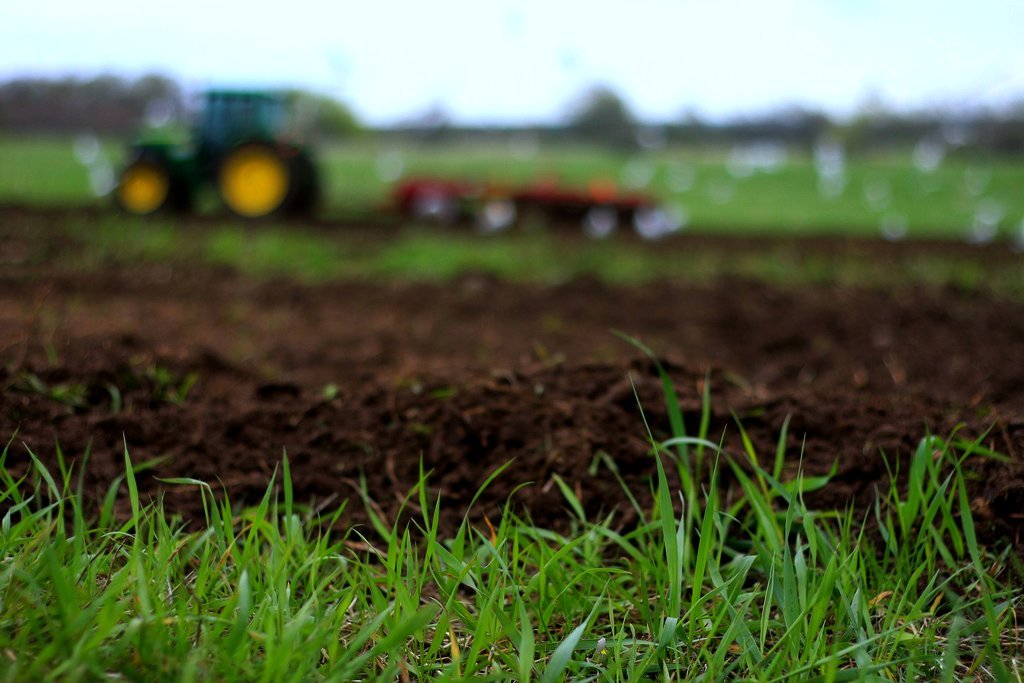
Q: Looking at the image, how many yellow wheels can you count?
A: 2